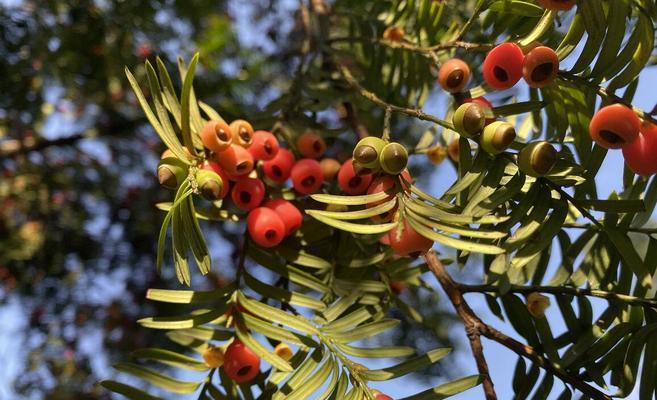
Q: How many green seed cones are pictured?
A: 7